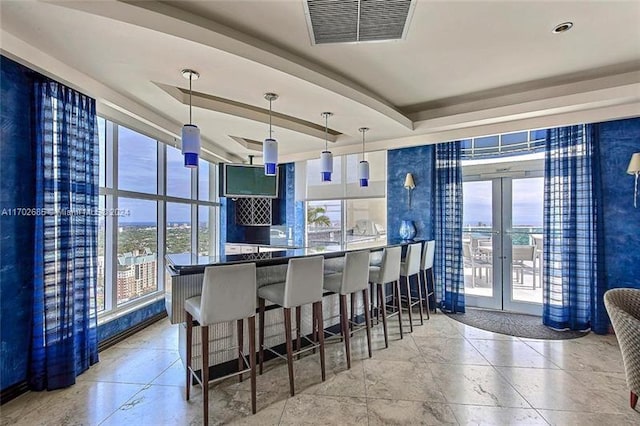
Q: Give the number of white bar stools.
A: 6